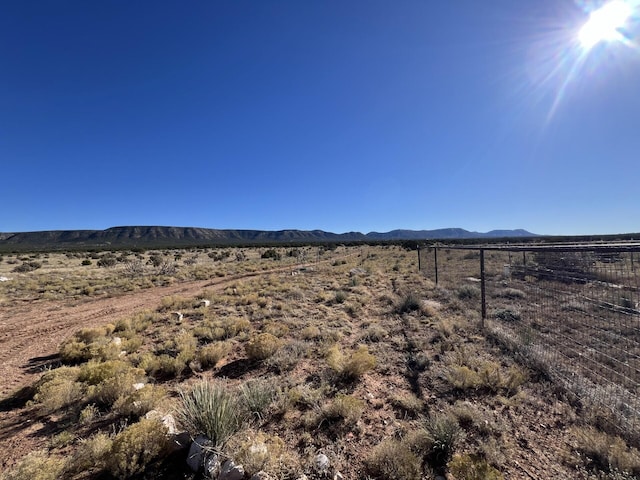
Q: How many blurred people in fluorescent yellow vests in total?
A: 0